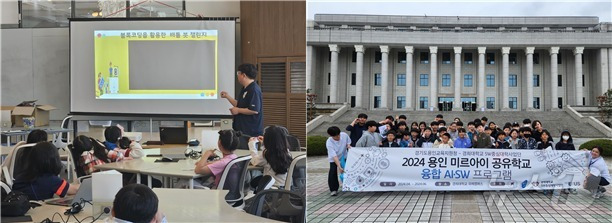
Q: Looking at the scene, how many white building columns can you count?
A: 11